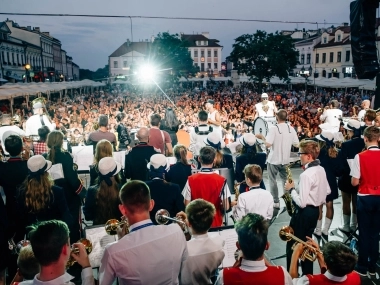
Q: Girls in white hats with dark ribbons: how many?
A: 7